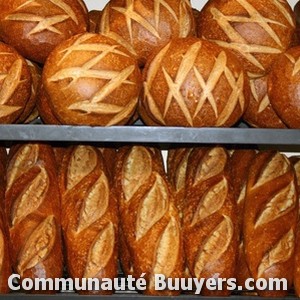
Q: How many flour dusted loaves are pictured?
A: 0